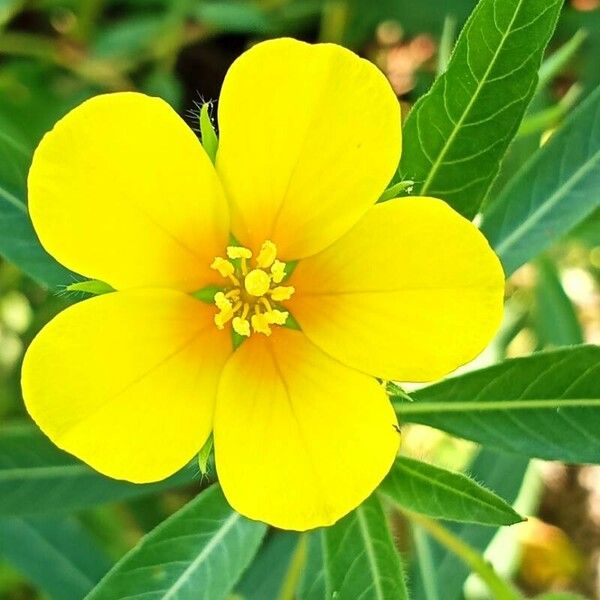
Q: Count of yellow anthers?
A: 10